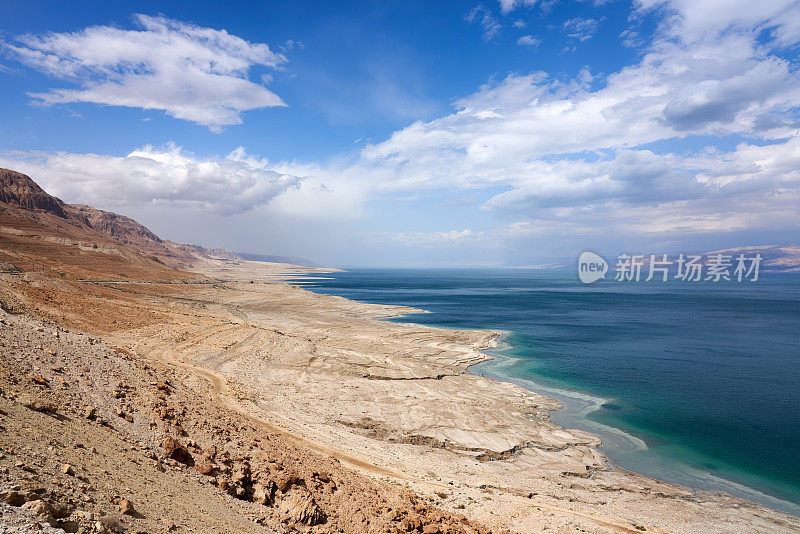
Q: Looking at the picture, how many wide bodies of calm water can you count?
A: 1